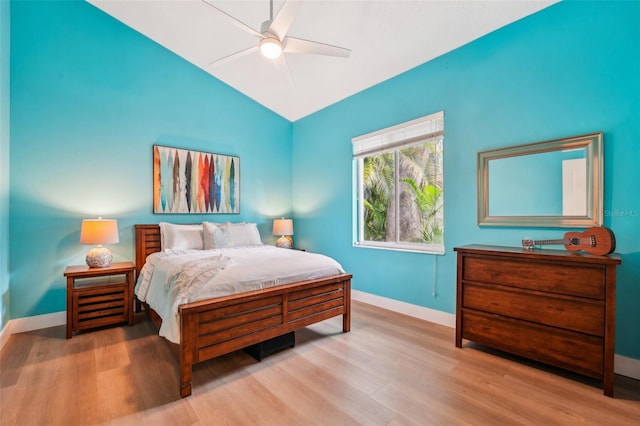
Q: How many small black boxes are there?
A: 1